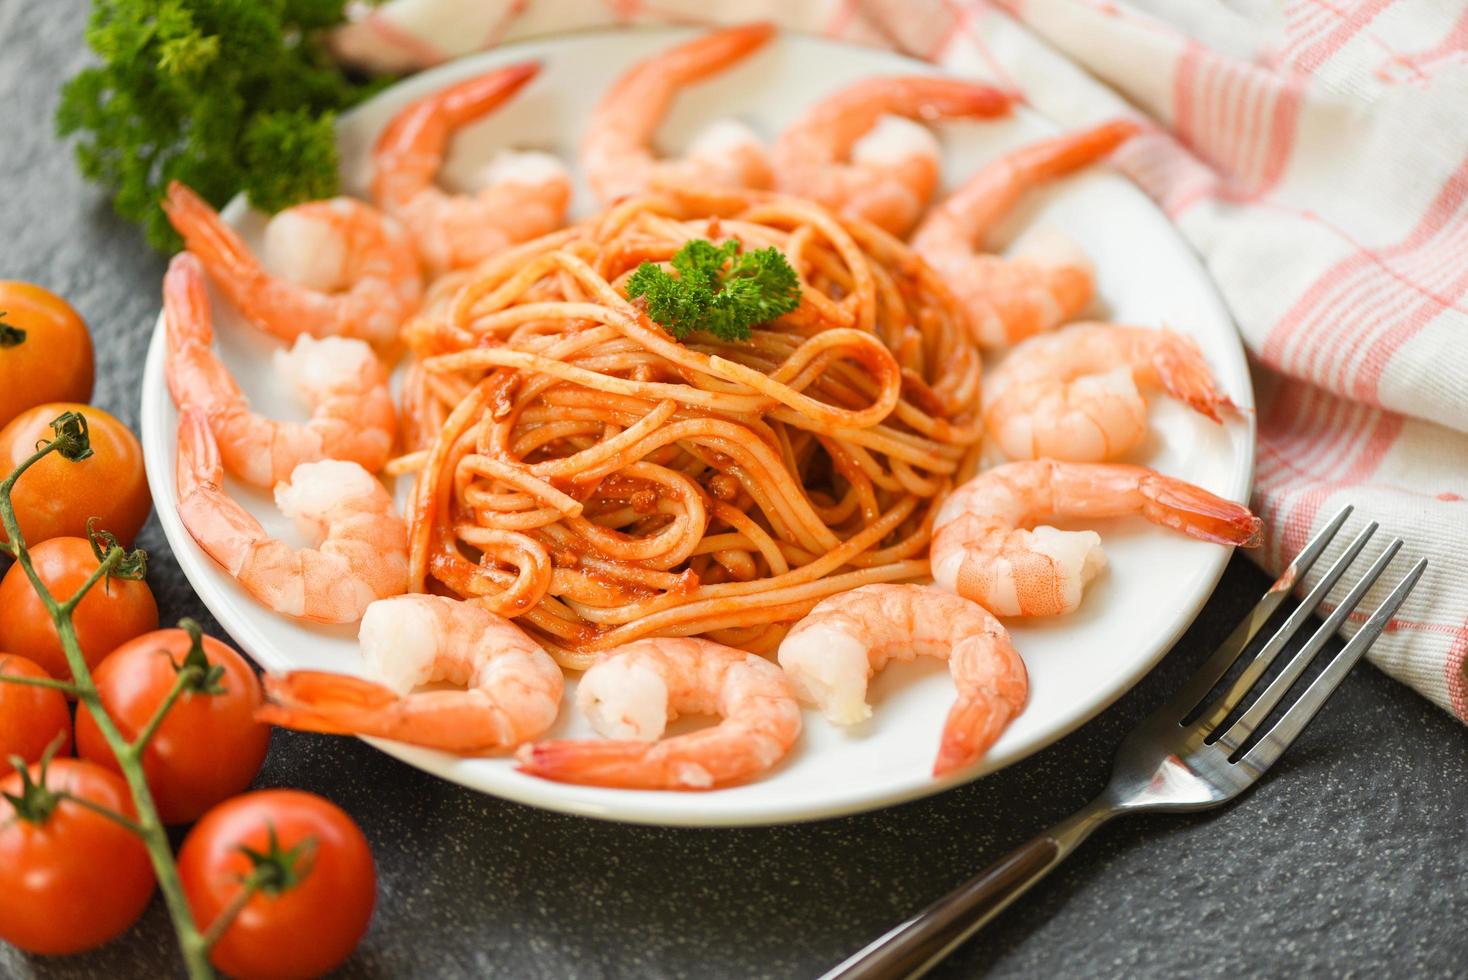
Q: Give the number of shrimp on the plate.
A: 12